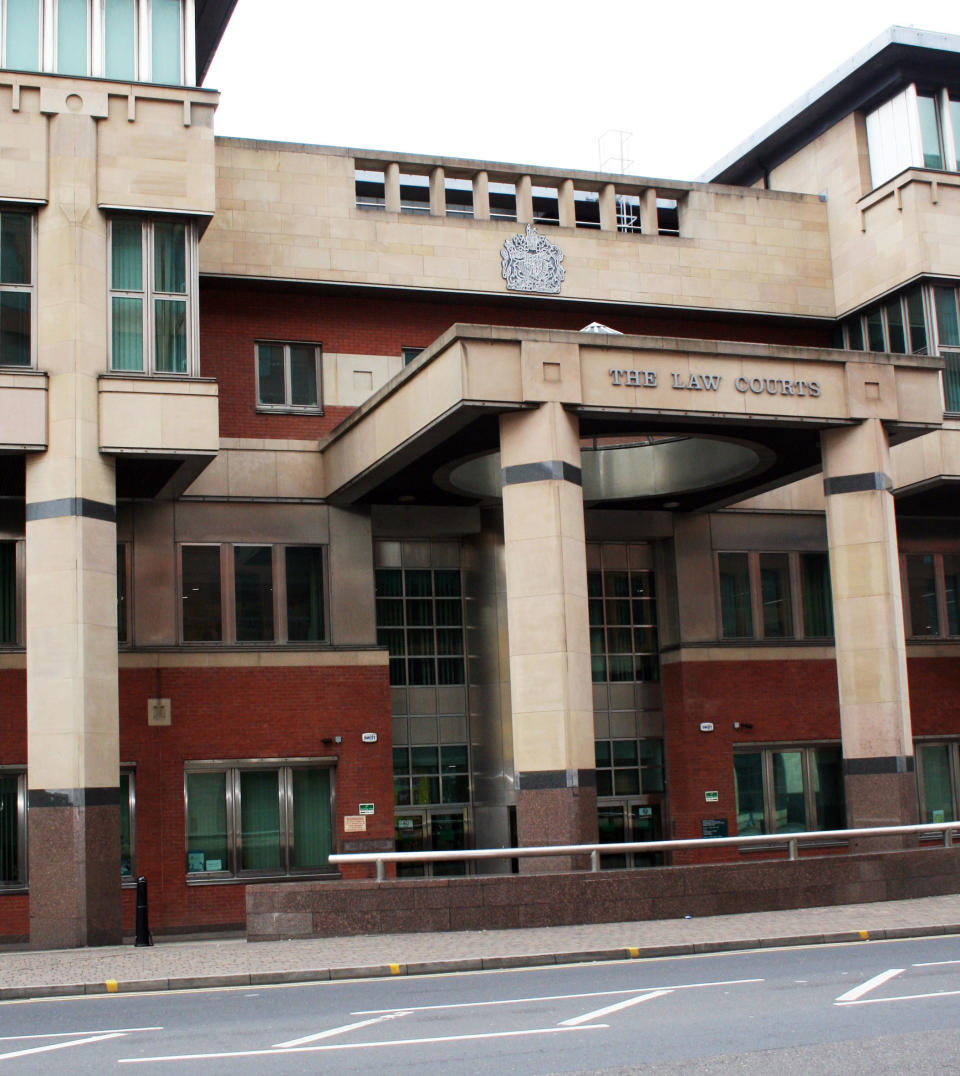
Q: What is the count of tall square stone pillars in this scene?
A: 3